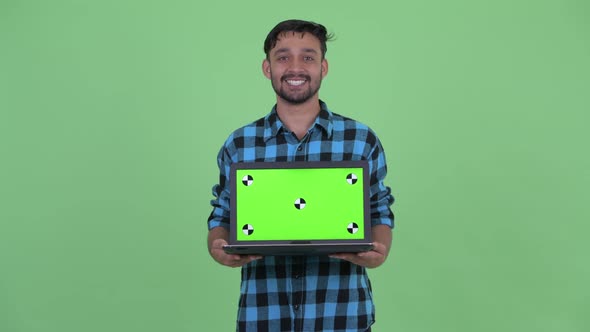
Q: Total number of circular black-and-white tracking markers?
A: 5